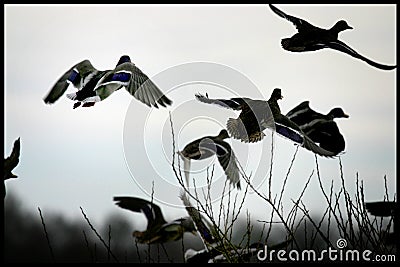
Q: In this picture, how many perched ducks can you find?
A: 0